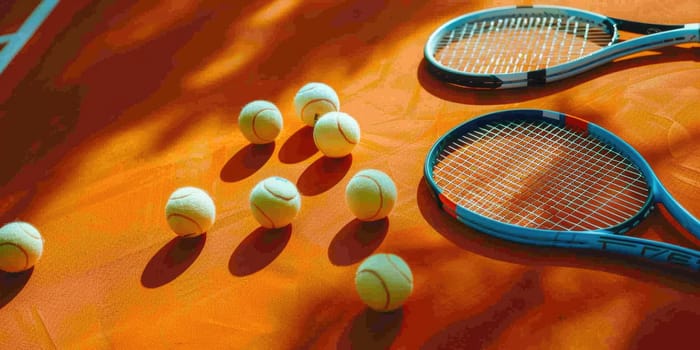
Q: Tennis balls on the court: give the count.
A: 8